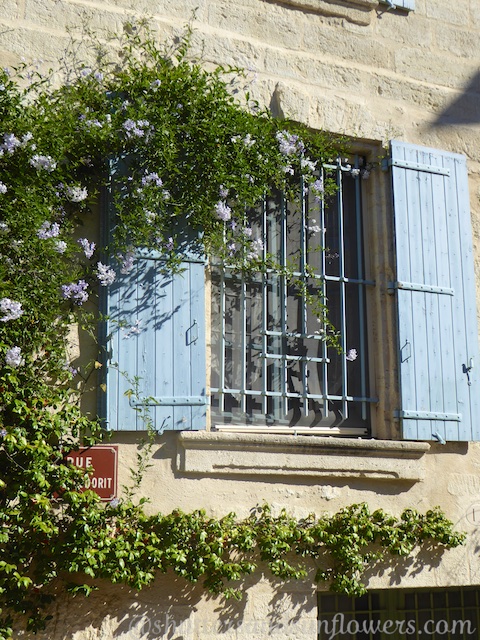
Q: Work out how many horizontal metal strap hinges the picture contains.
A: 5